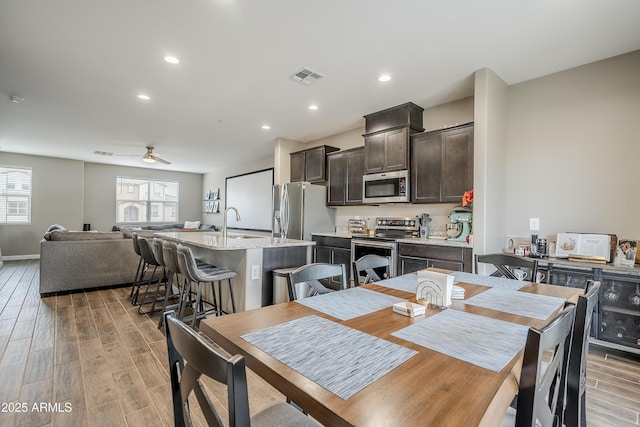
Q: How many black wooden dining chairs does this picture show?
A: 6